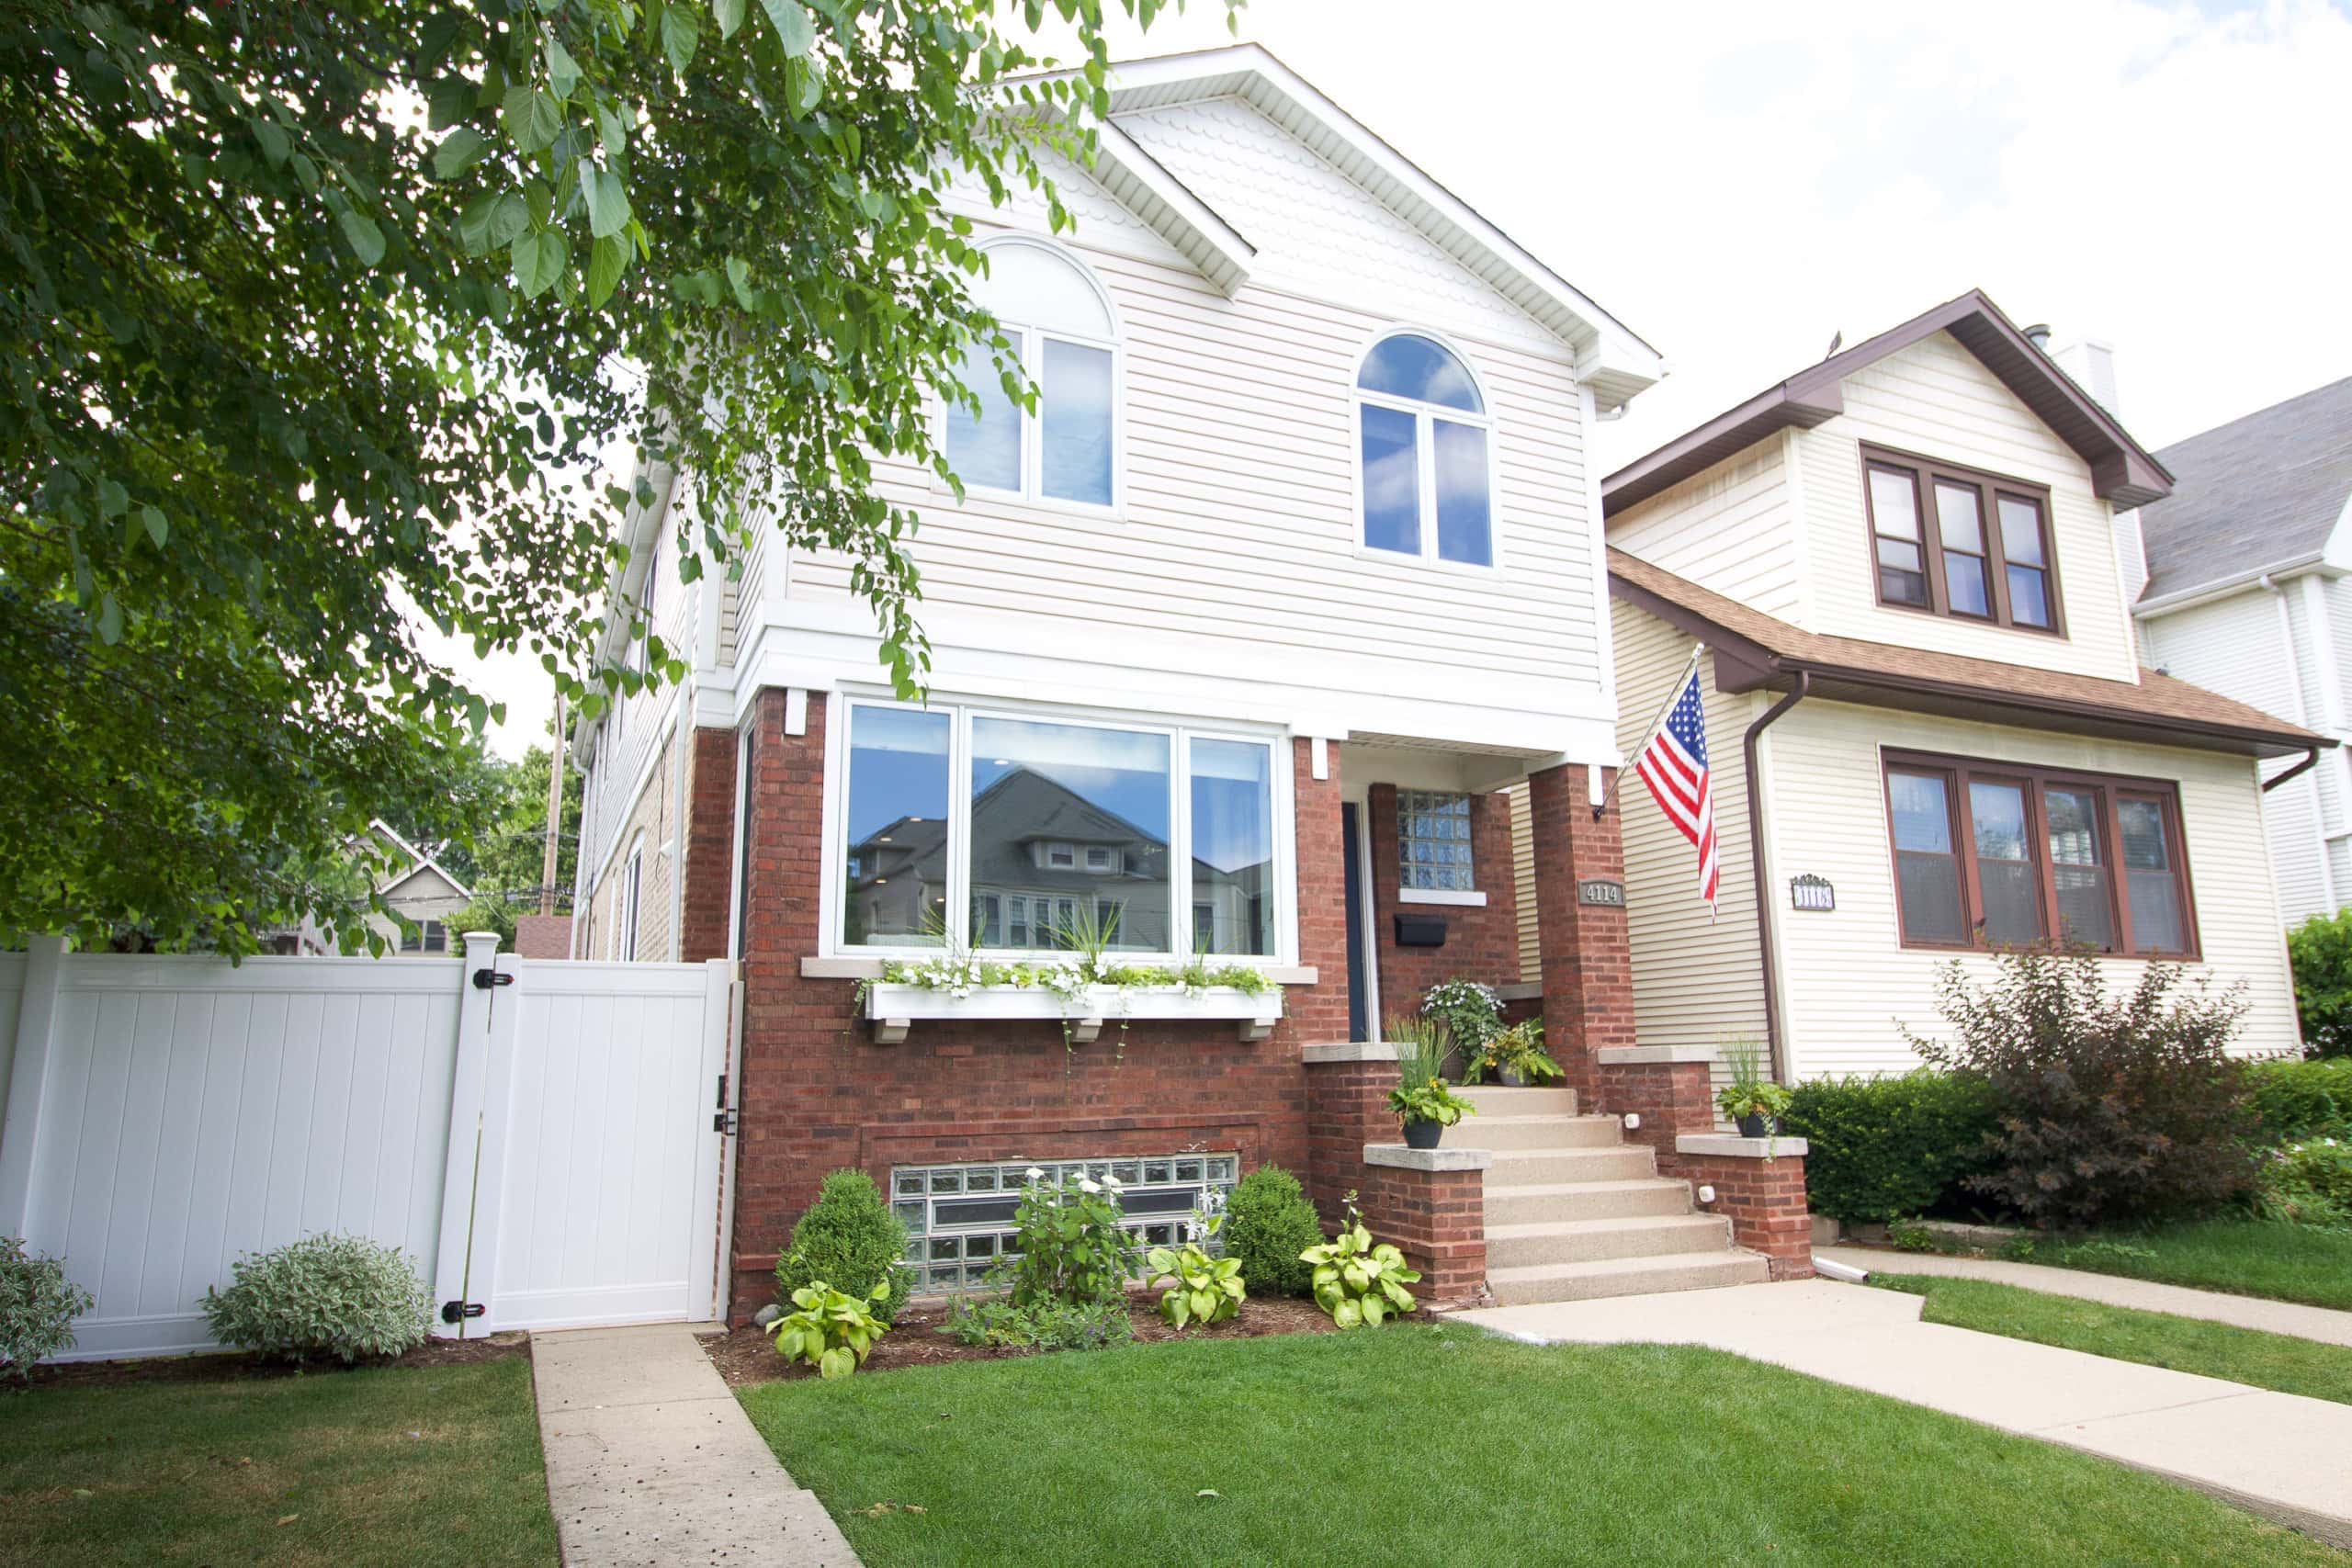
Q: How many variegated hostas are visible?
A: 3